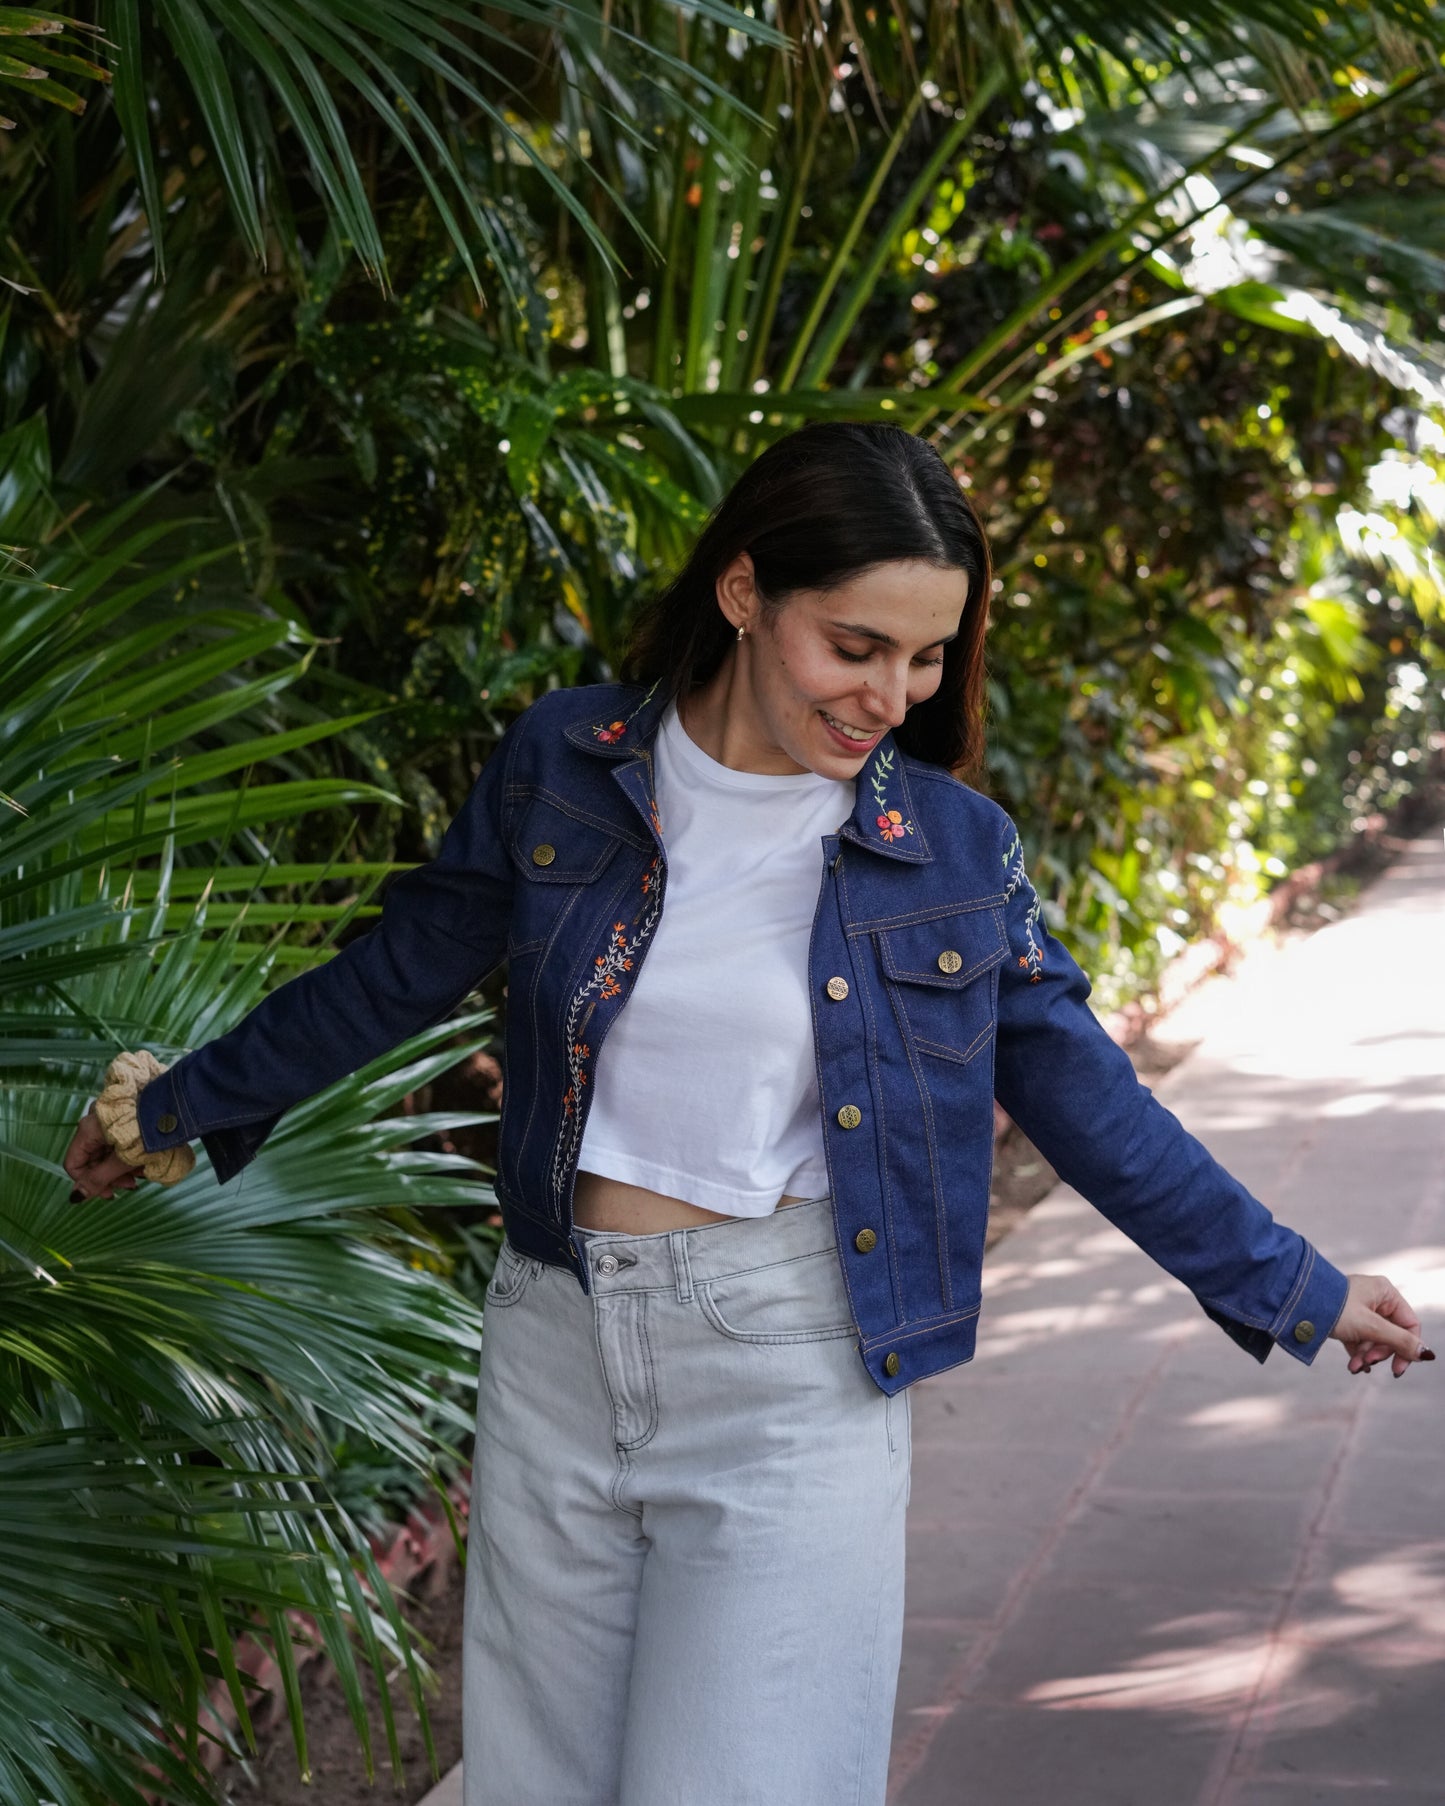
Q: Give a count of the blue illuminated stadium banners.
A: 0